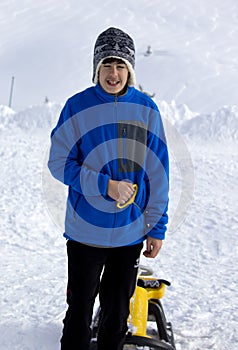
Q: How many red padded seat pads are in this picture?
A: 0